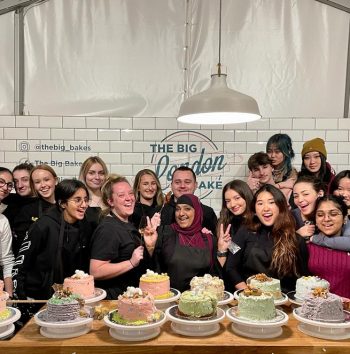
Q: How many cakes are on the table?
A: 11